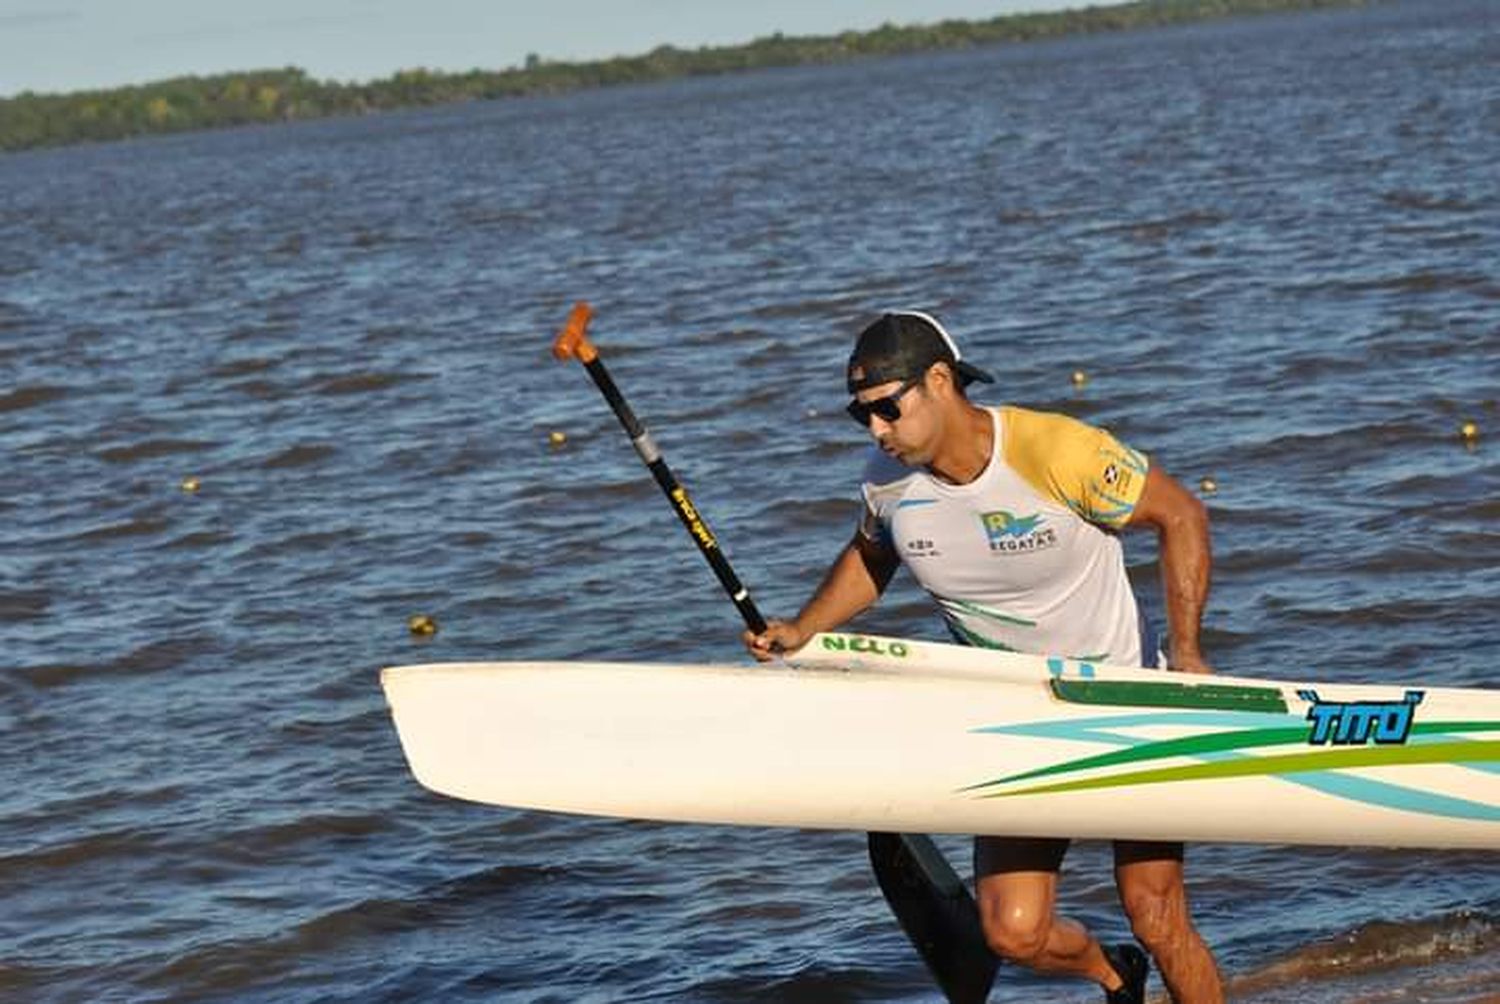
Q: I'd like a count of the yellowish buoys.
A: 6